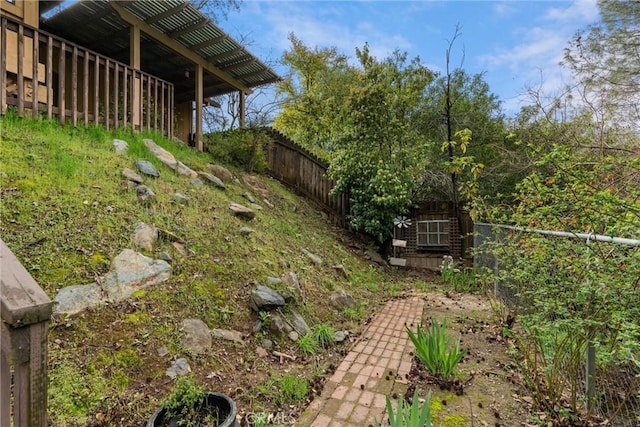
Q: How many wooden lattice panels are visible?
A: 2